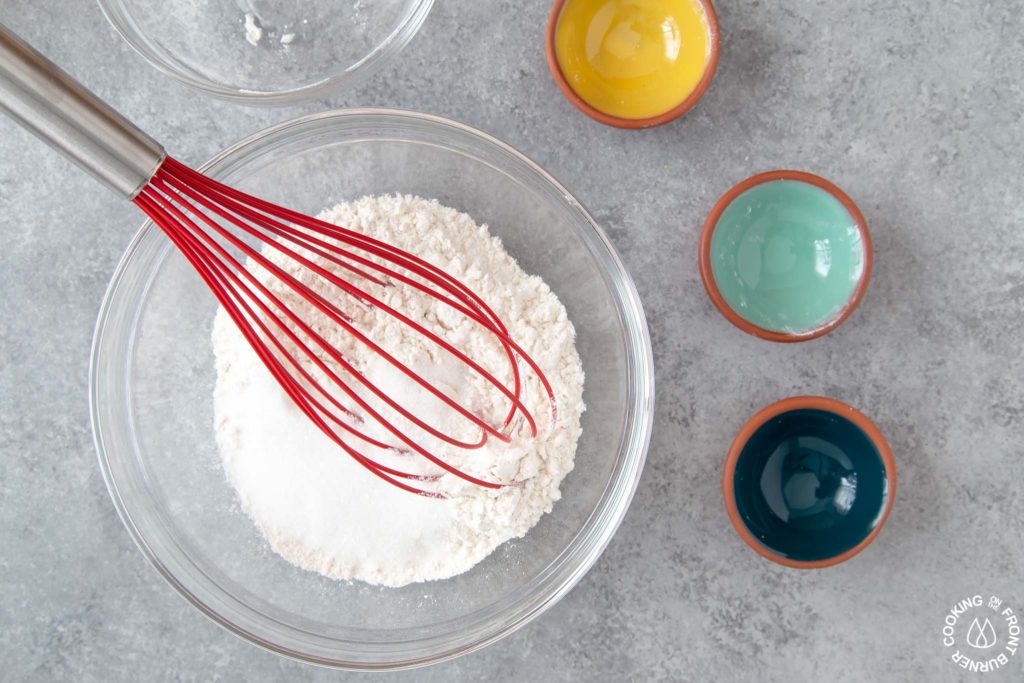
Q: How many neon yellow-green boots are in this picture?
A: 0